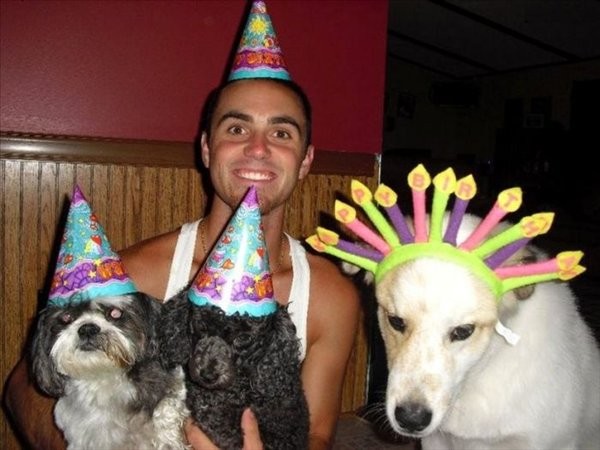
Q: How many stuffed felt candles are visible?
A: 13